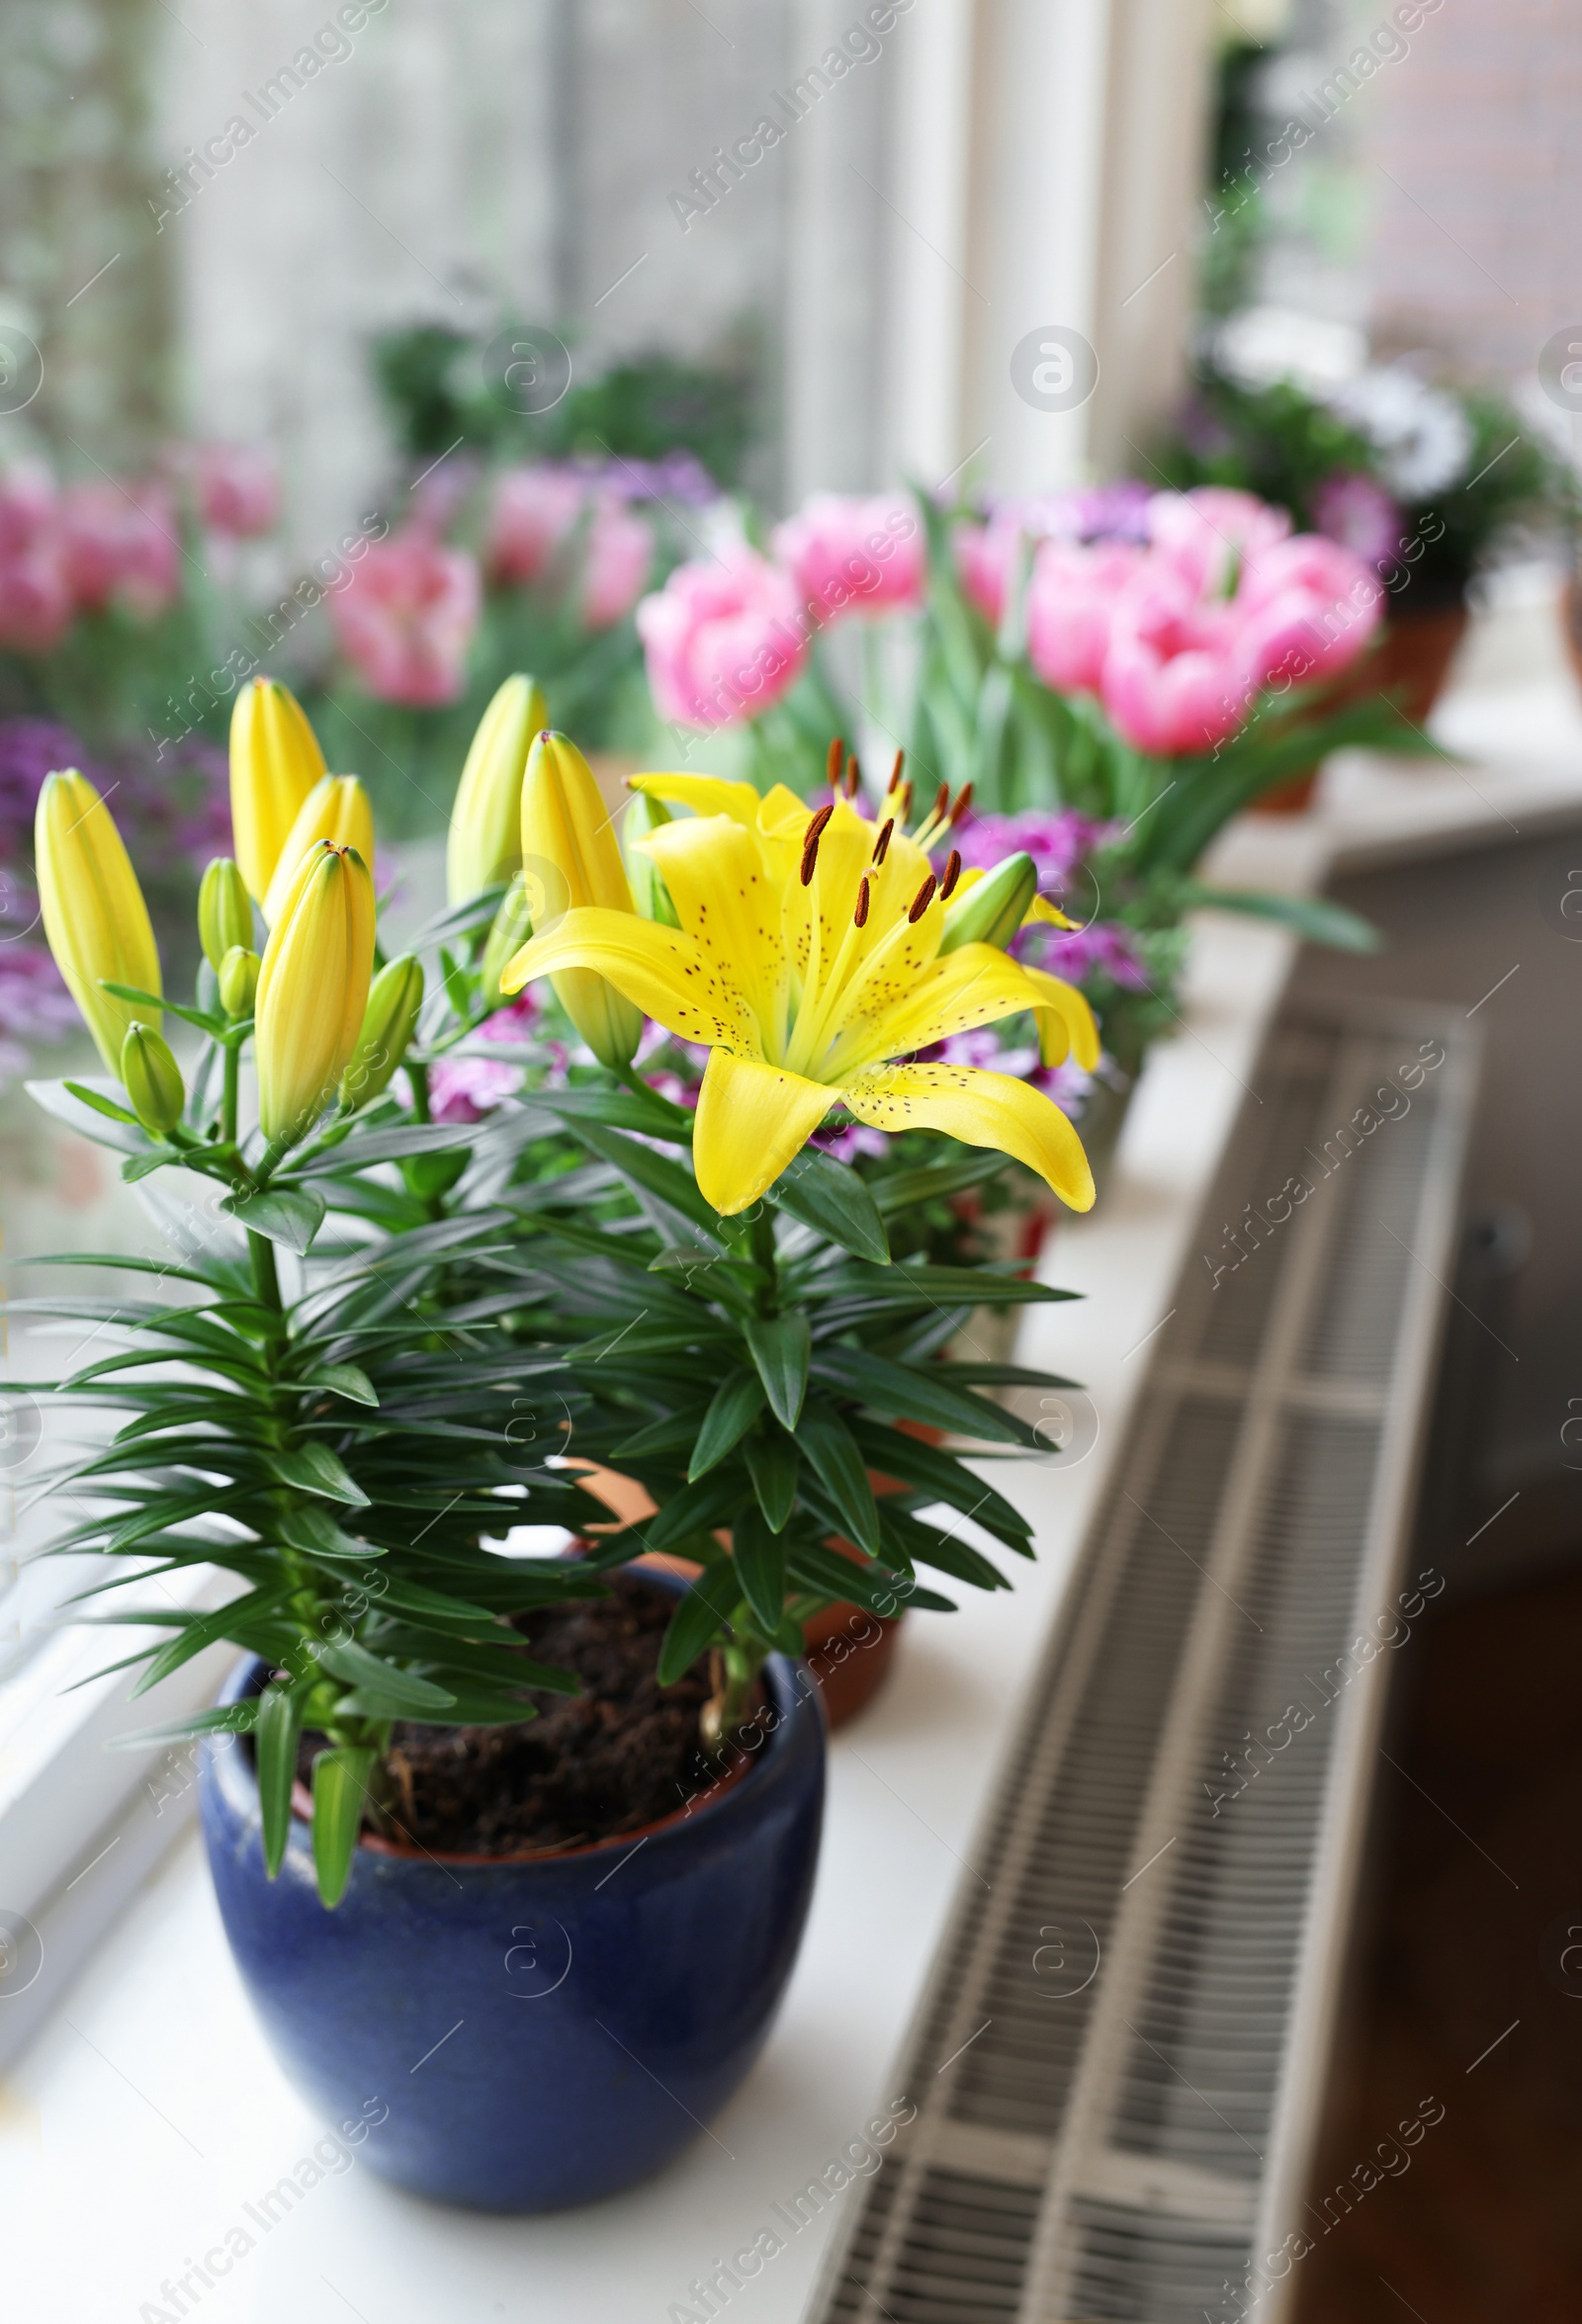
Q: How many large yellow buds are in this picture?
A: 6